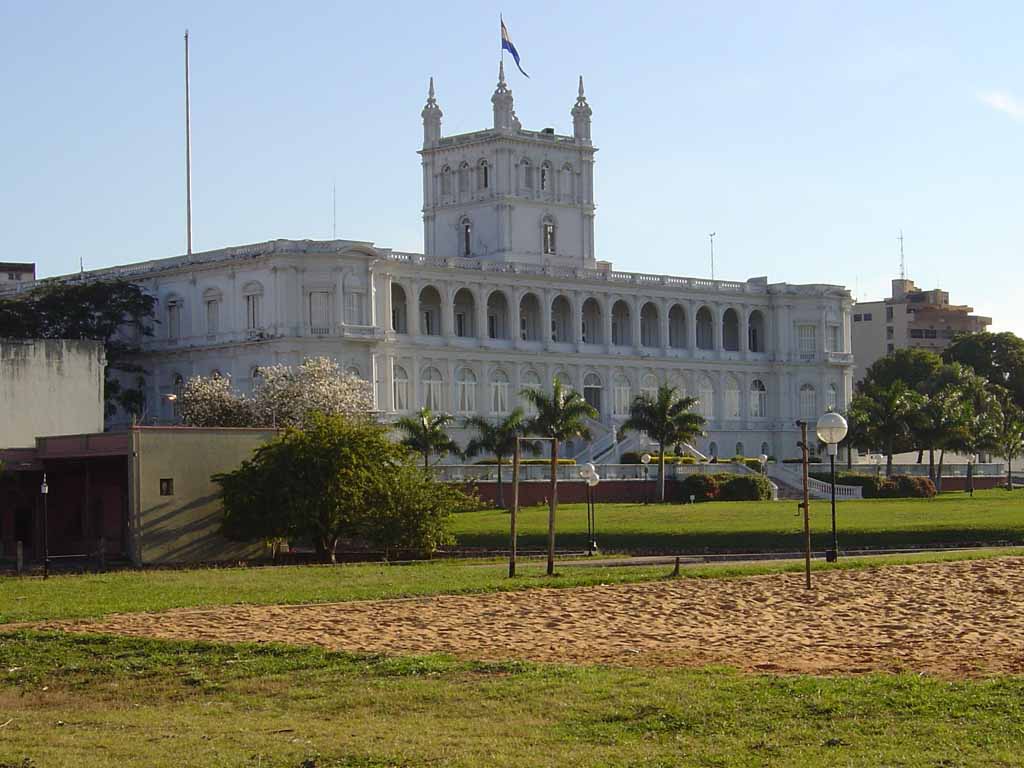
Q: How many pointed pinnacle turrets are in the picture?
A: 3